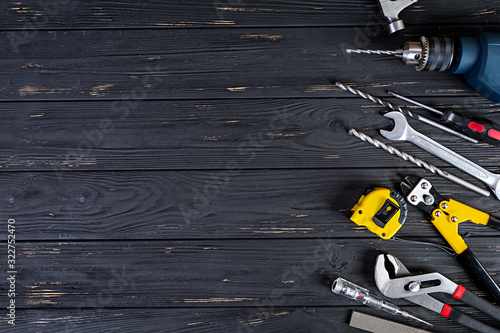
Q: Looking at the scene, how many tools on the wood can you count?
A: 11